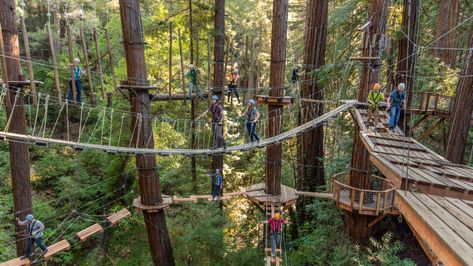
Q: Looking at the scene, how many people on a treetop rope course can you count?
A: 11